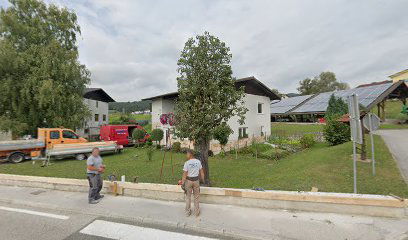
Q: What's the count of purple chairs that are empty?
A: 0